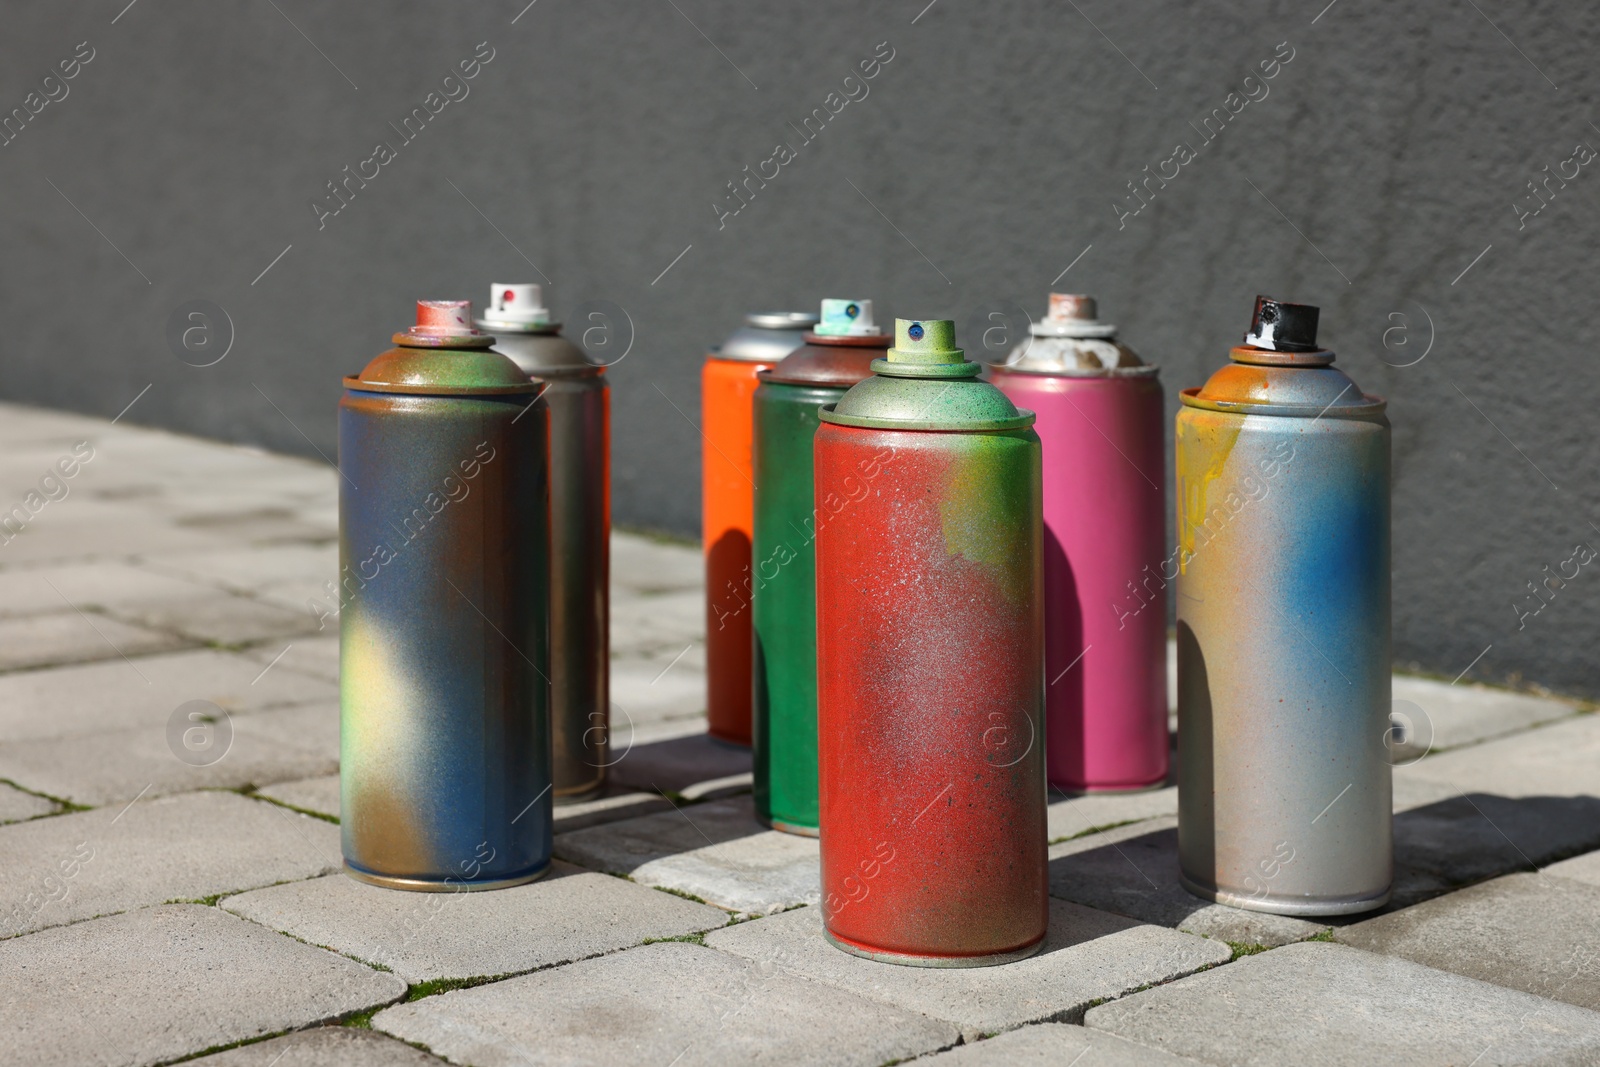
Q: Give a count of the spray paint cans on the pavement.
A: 7